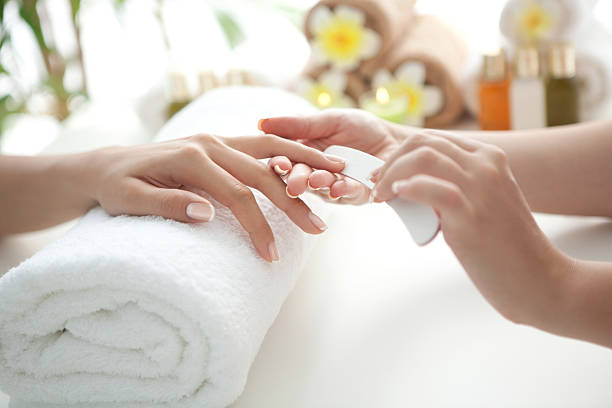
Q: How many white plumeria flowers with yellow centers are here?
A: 4